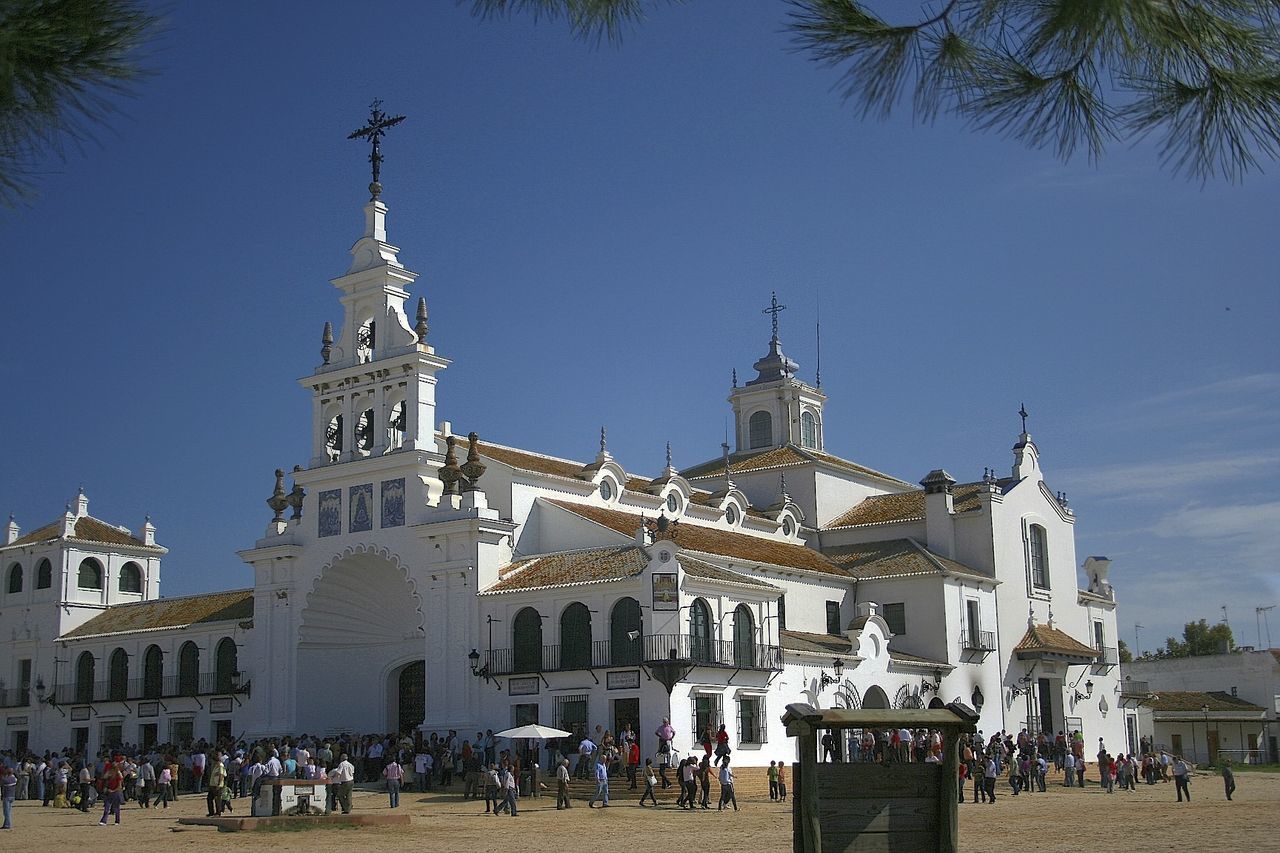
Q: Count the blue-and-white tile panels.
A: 3